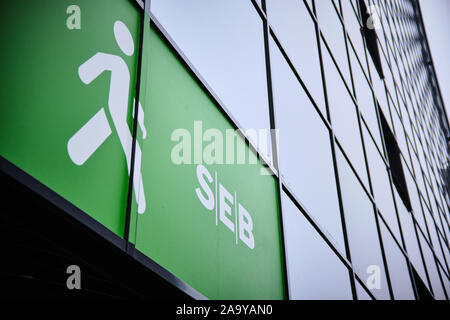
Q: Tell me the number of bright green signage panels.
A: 2